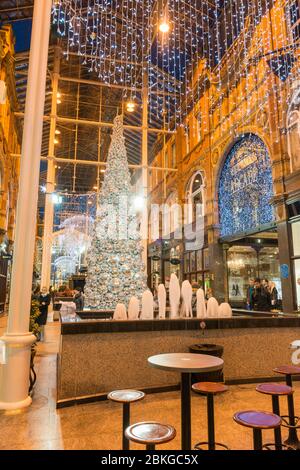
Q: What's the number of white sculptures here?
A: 9